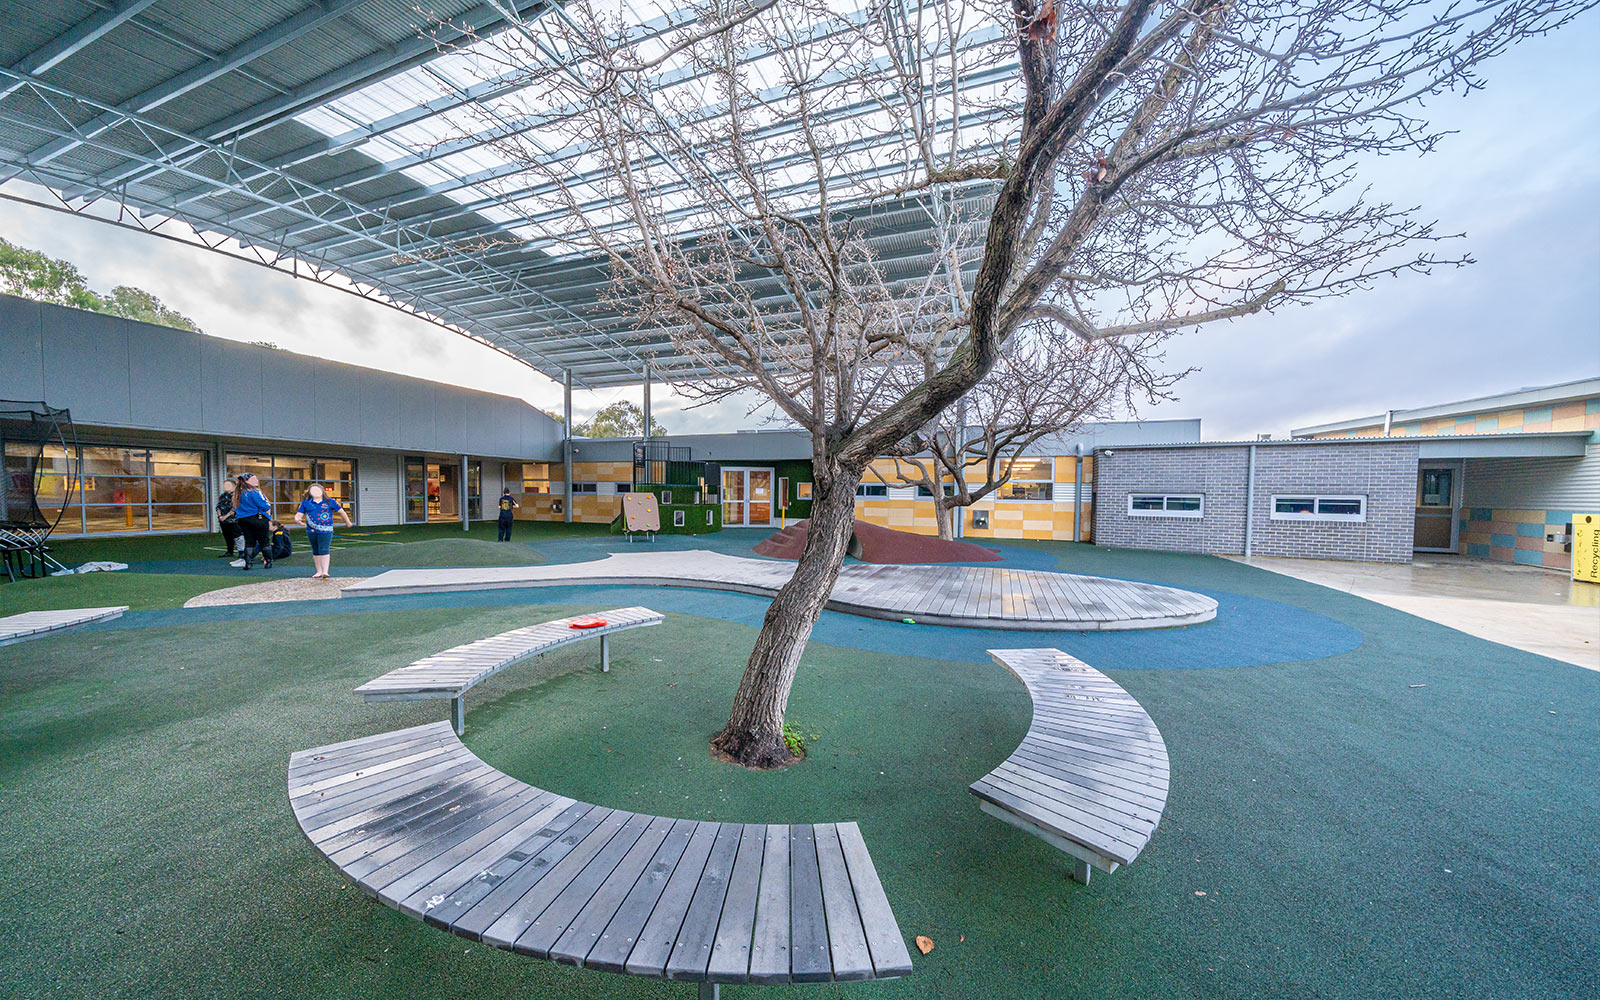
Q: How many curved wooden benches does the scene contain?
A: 3